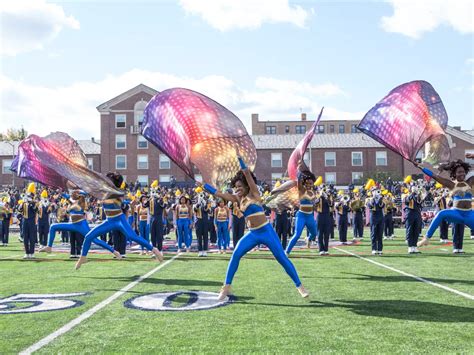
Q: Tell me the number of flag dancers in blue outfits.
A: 5